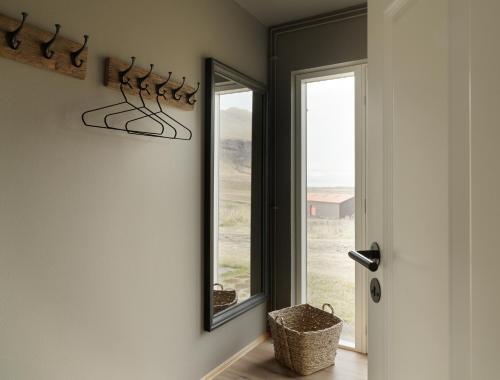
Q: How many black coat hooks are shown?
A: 8